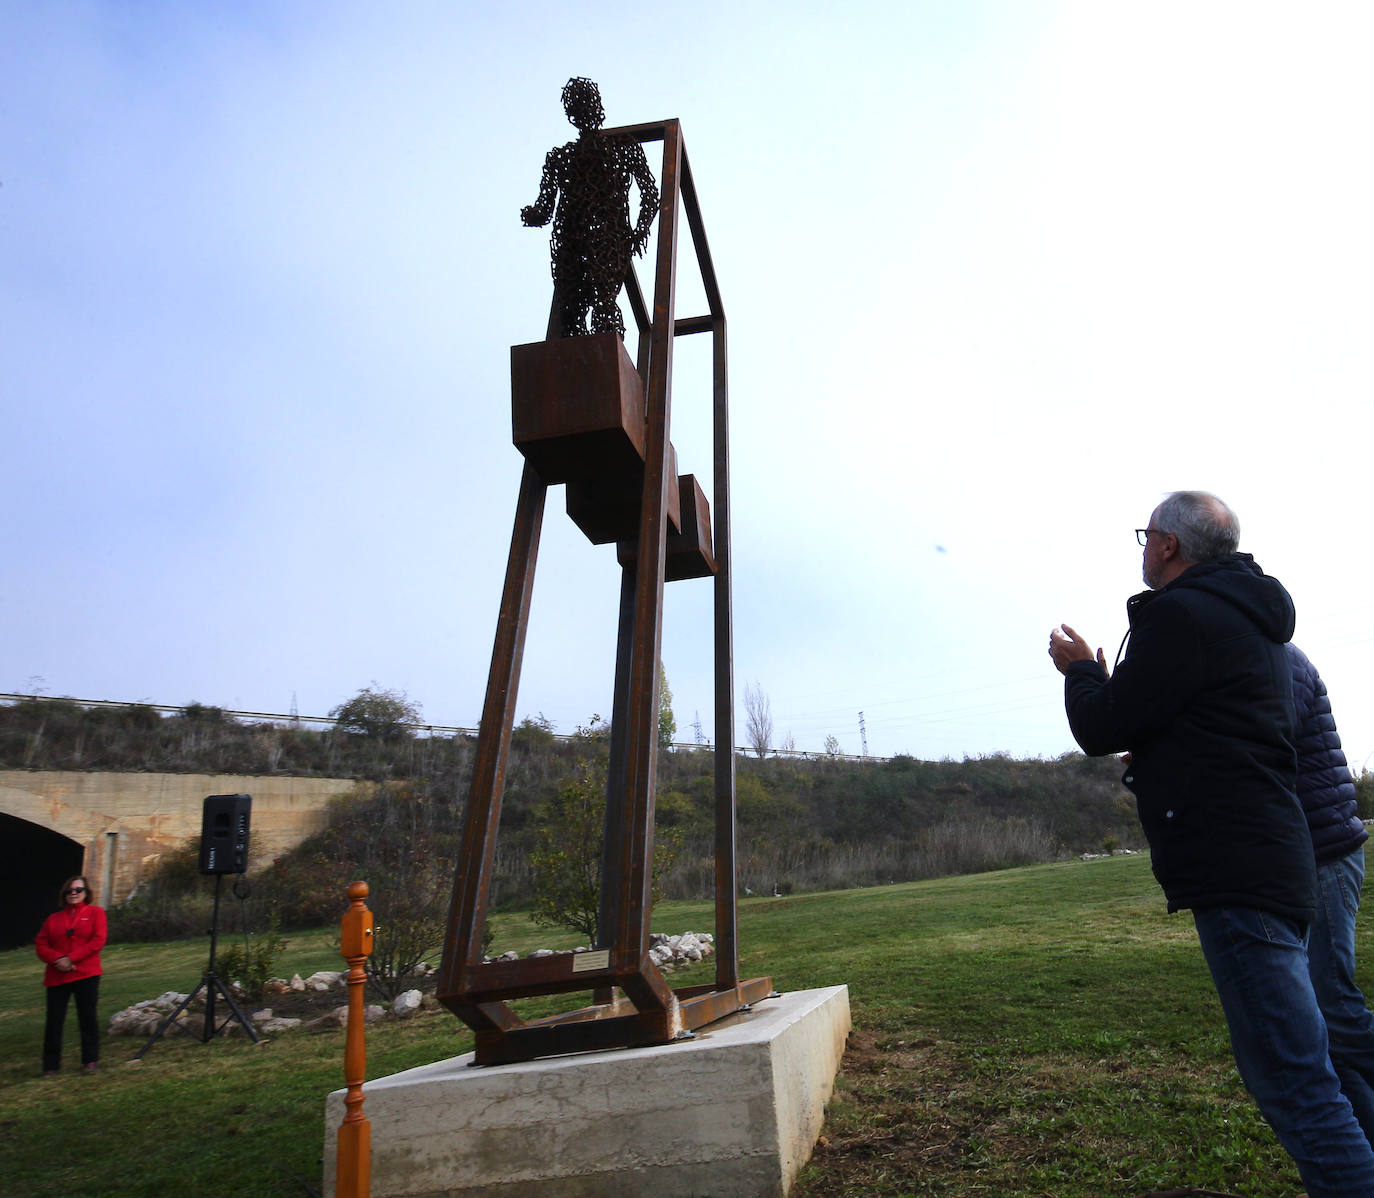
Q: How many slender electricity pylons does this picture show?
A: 3